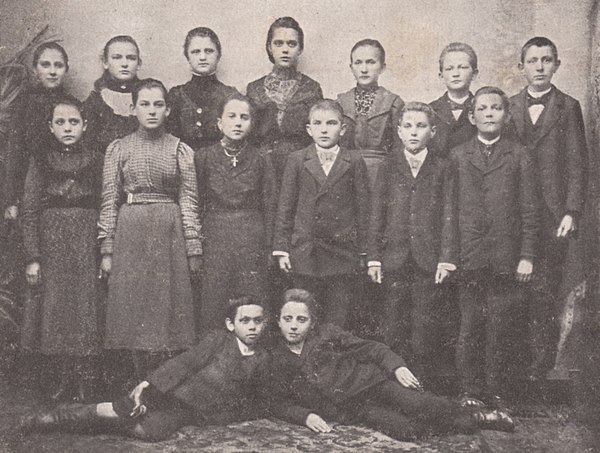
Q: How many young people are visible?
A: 15